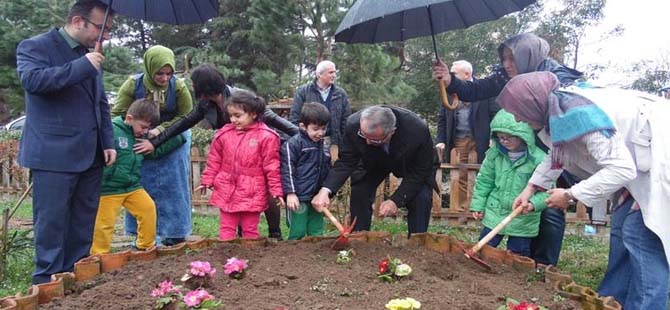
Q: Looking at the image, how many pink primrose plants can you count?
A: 4